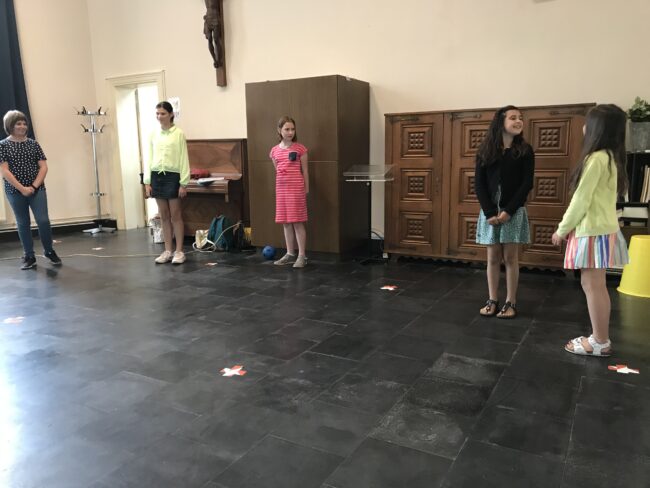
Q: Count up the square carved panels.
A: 9